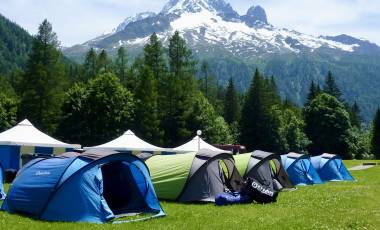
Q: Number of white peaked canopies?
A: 3